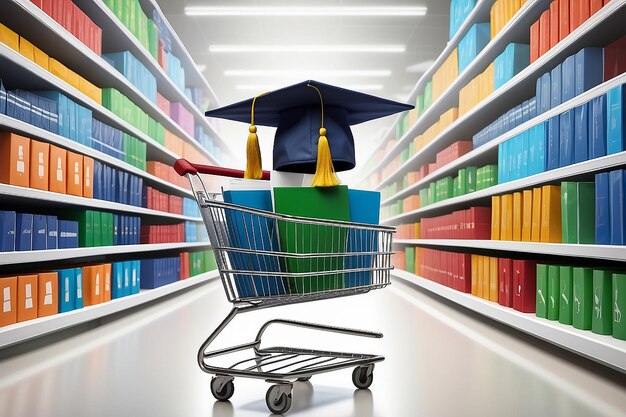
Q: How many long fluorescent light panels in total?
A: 4